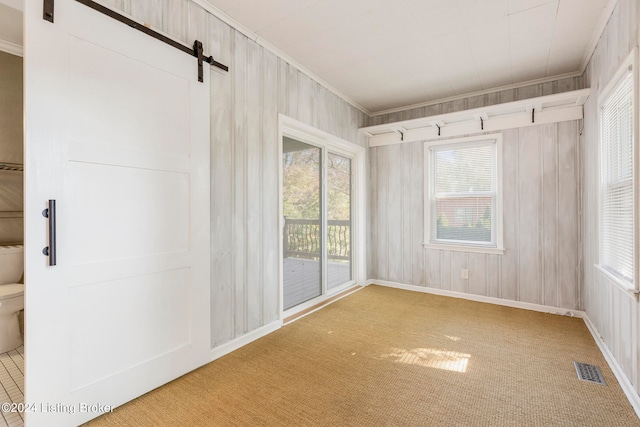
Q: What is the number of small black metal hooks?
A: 4